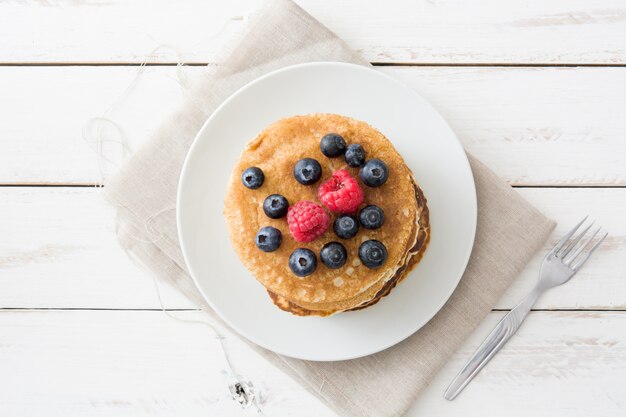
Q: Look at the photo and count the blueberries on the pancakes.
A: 12